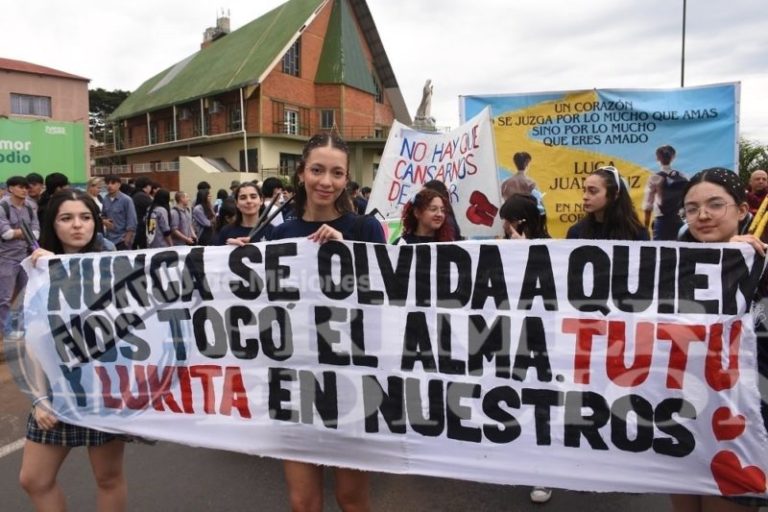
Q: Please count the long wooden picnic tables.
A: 0